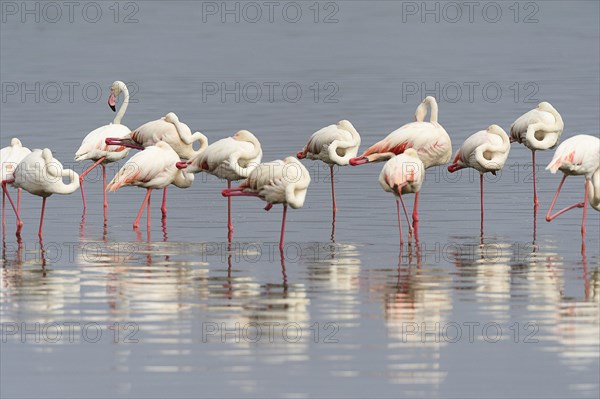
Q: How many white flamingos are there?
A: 13